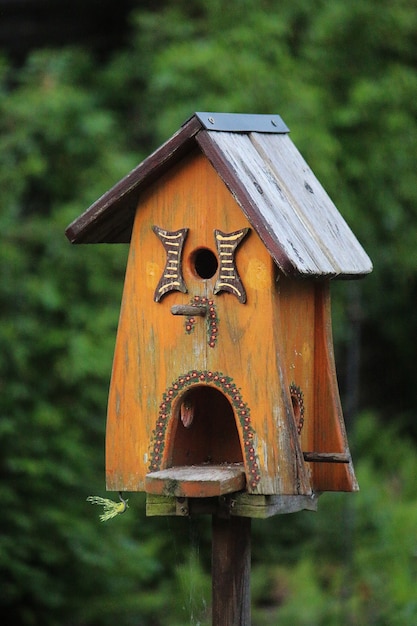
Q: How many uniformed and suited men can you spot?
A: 0